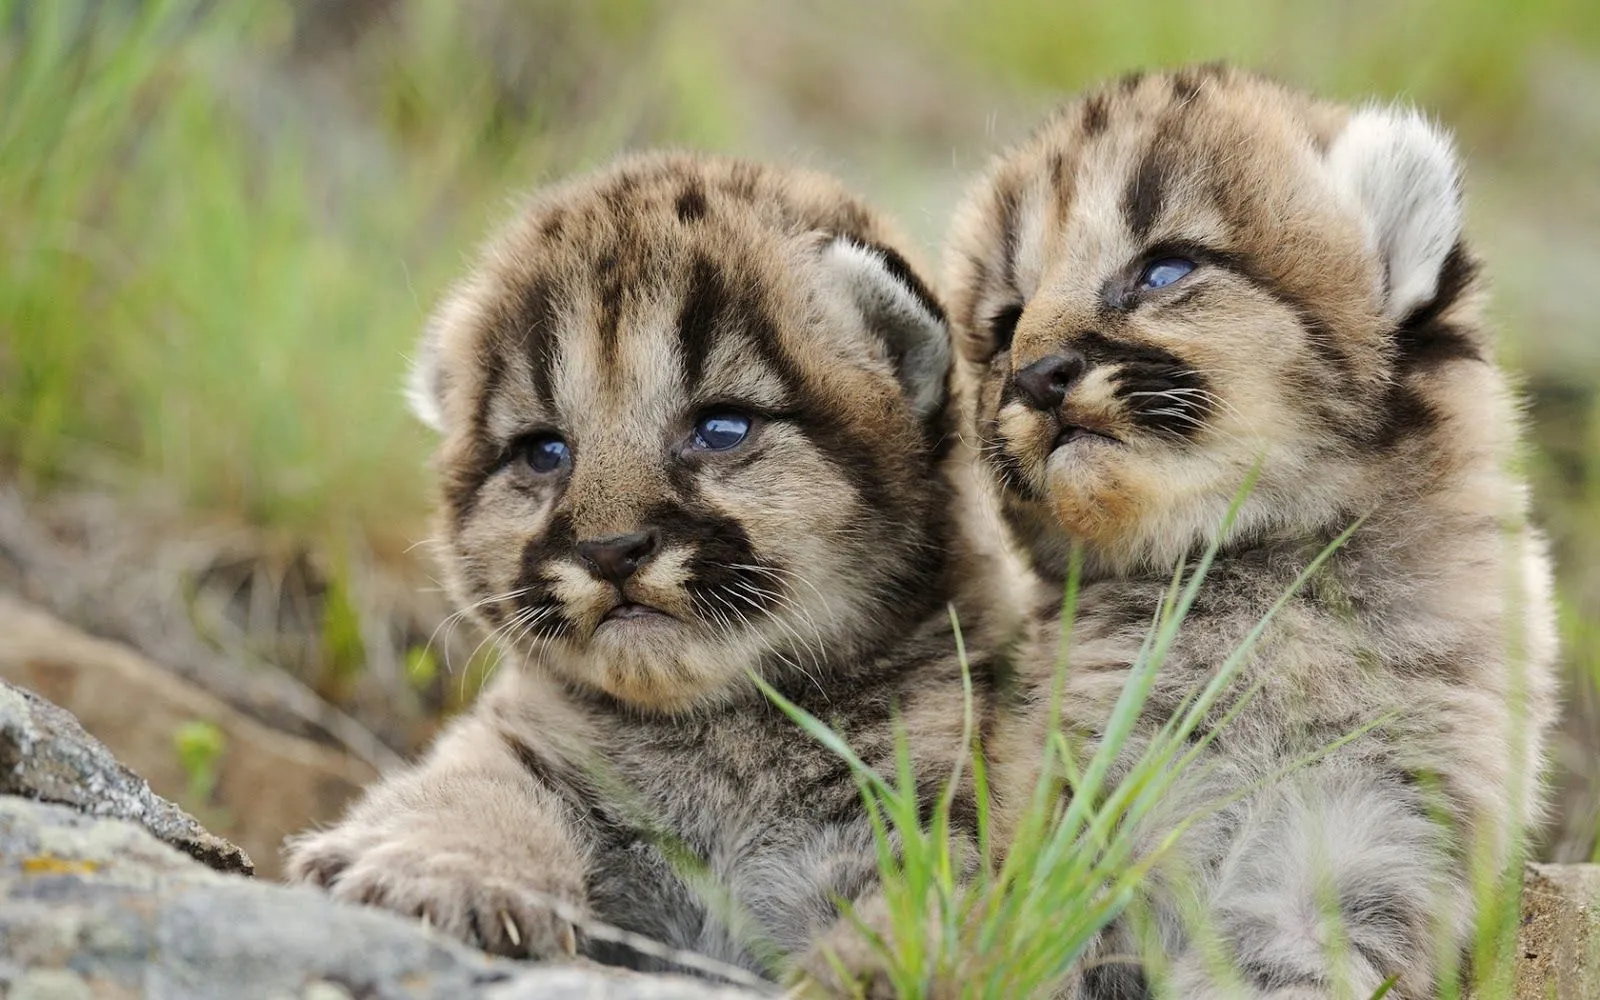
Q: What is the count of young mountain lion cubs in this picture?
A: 2